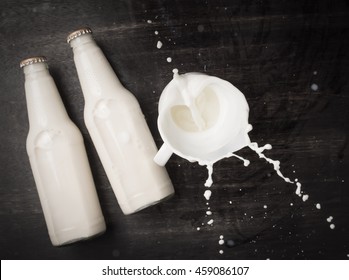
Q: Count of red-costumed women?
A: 0